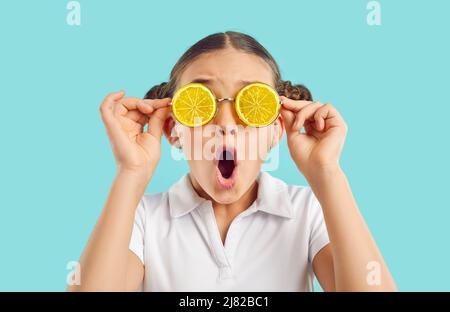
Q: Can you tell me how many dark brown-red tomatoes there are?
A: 0